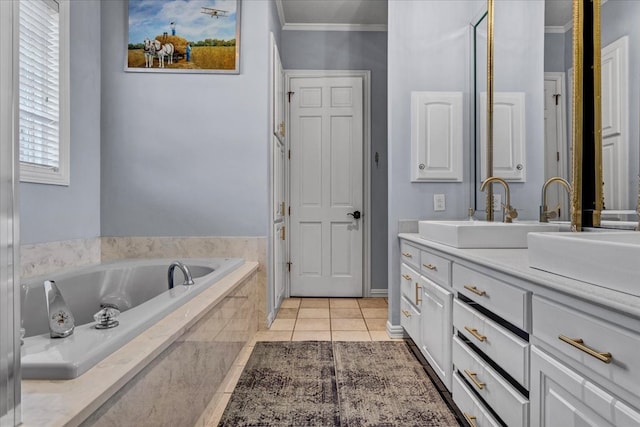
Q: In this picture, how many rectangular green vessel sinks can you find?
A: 0